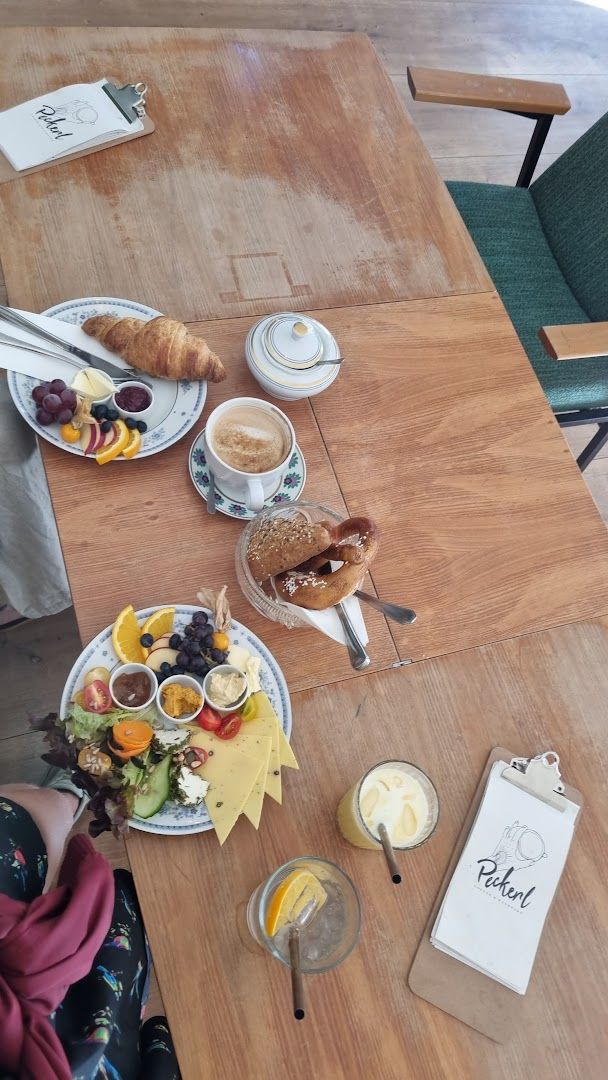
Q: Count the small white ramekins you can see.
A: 5